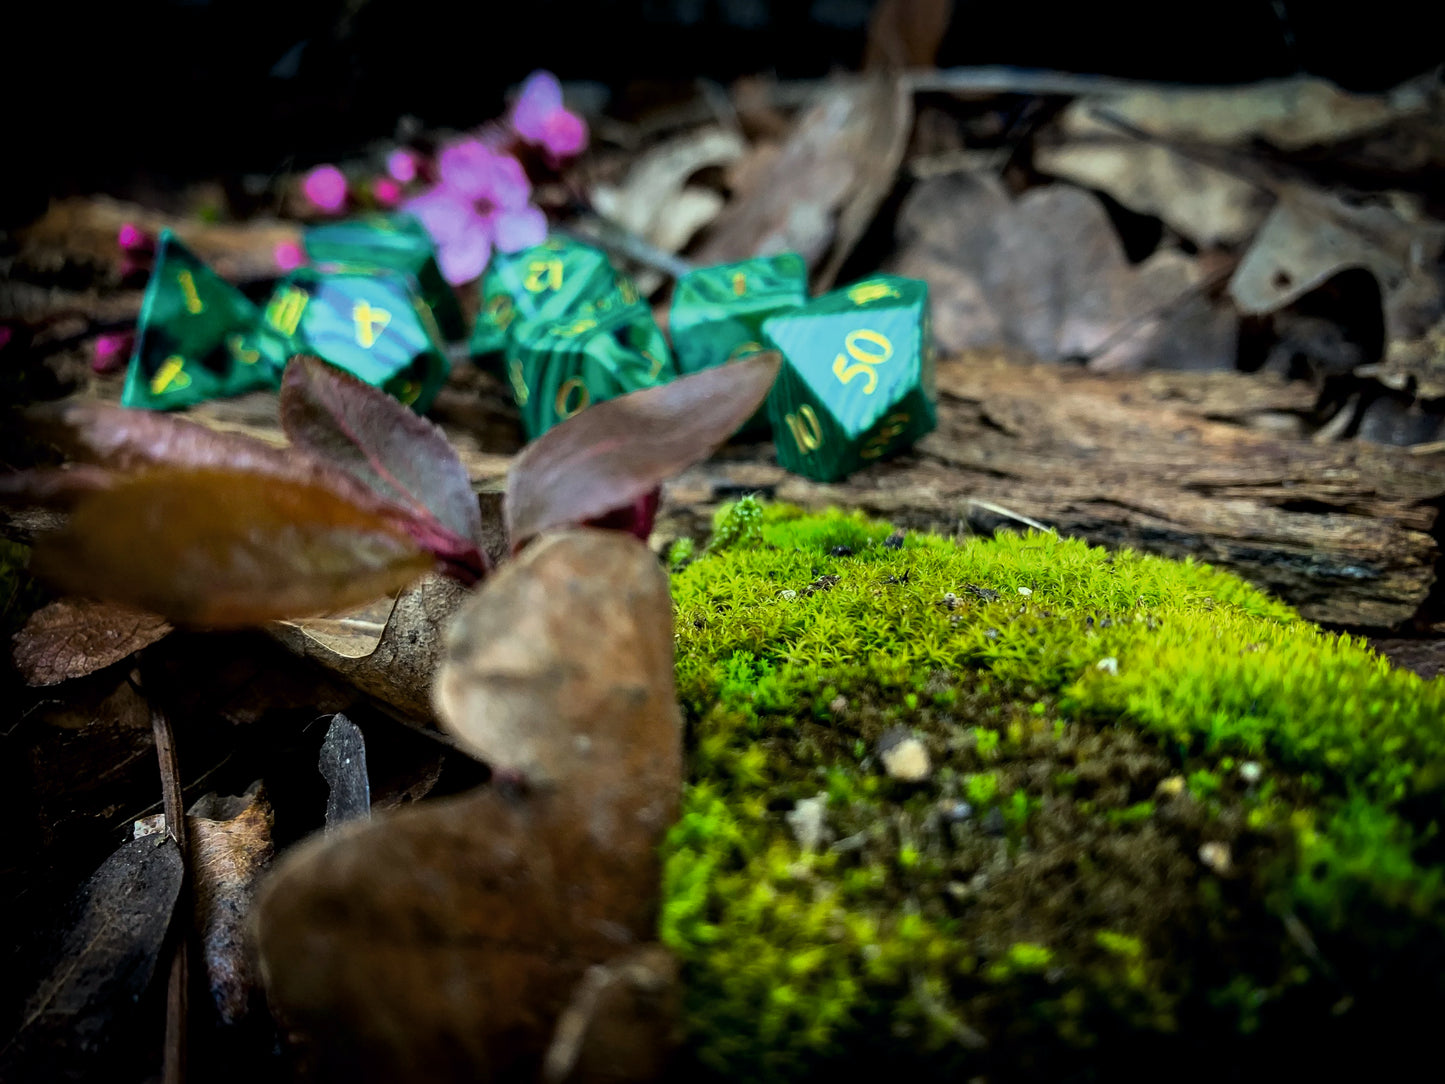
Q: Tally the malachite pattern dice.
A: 7